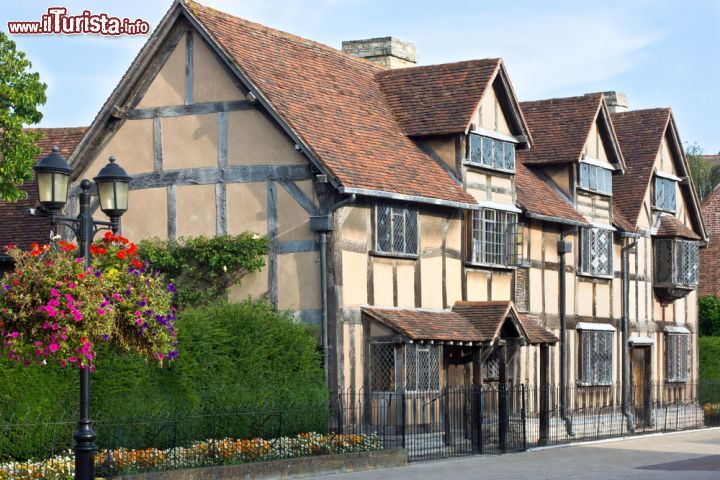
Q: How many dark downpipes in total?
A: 3